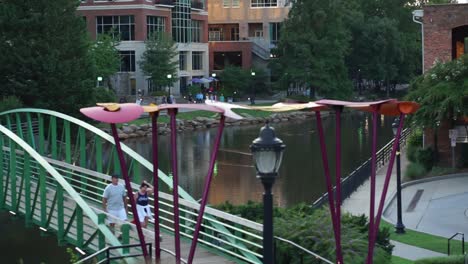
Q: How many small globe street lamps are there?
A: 4